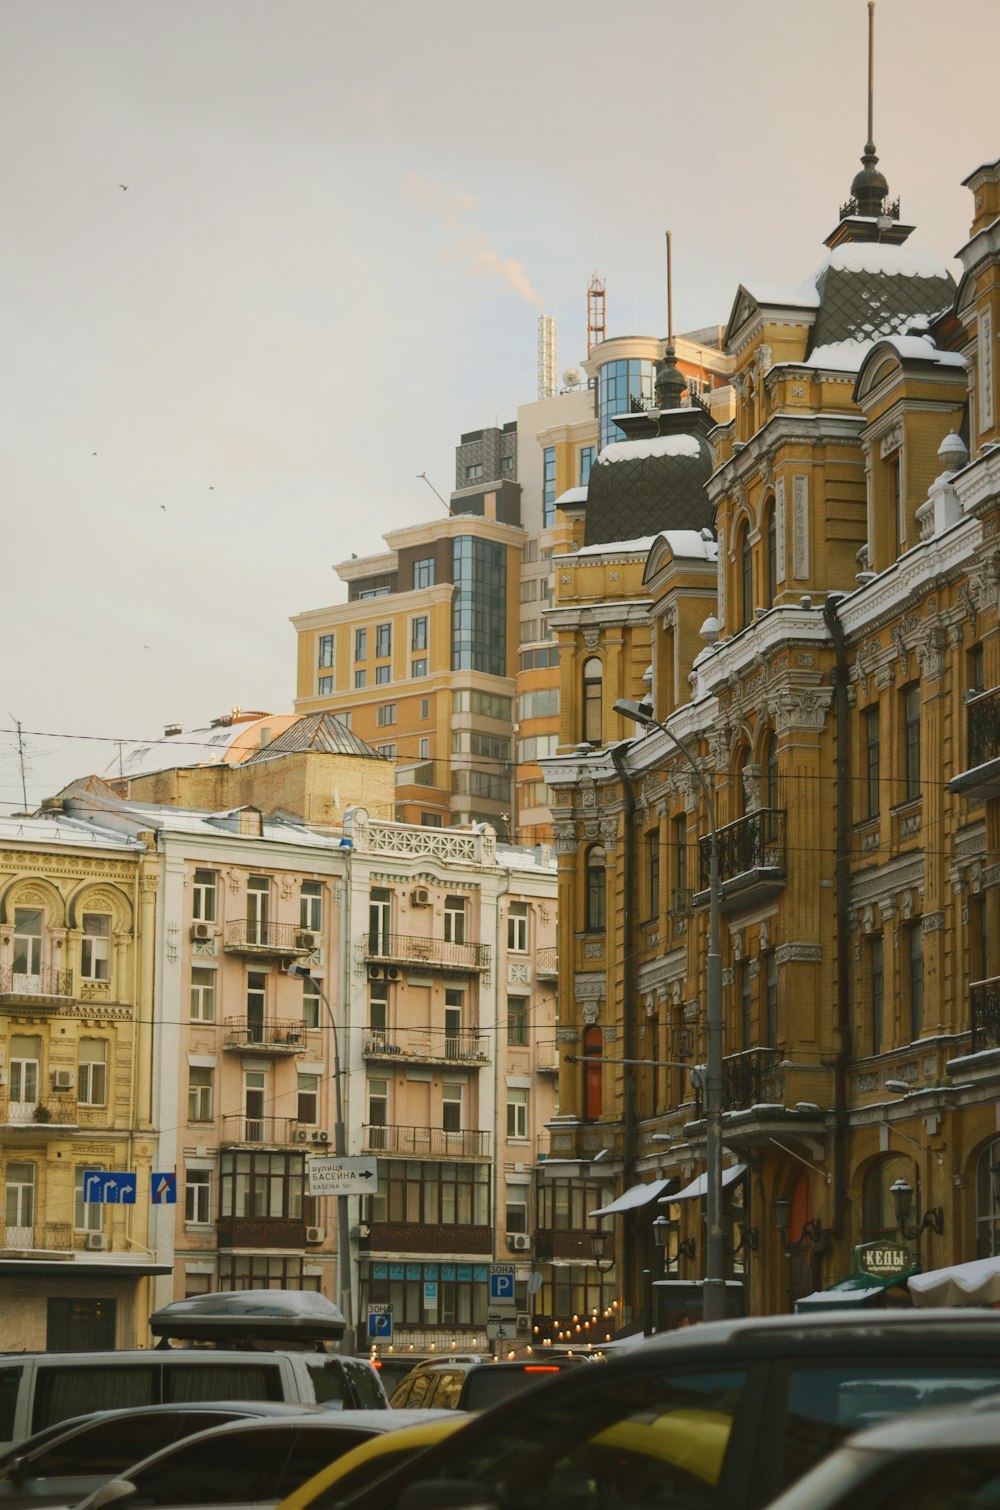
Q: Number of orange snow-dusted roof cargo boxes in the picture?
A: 0